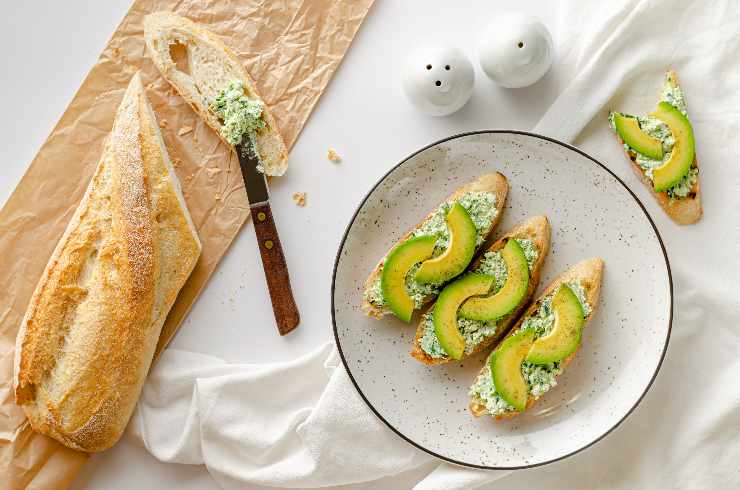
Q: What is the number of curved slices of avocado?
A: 8